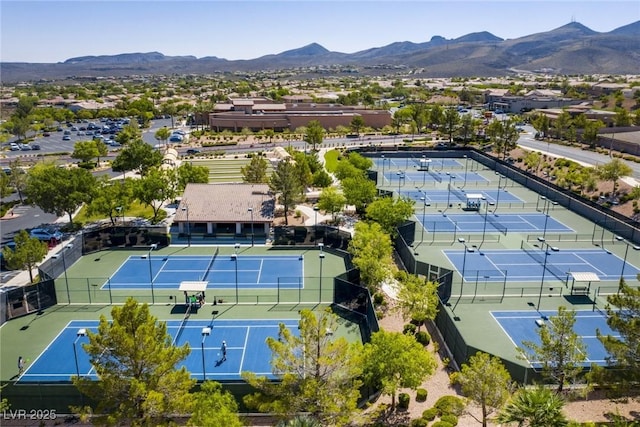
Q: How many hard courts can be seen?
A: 8